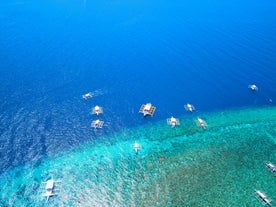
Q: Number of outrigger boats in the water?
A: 12